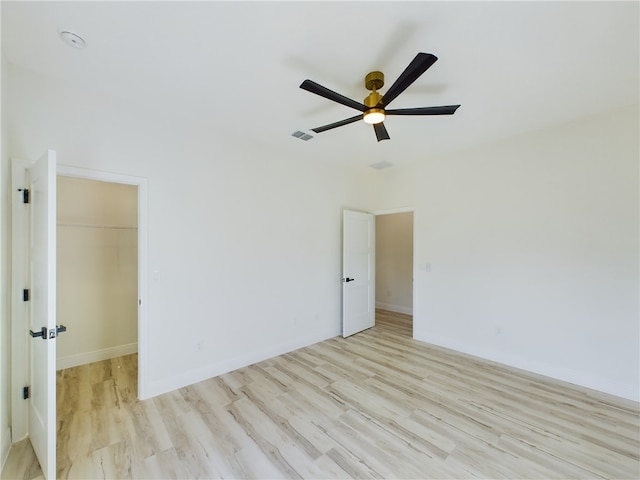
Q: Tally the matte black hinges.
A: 3